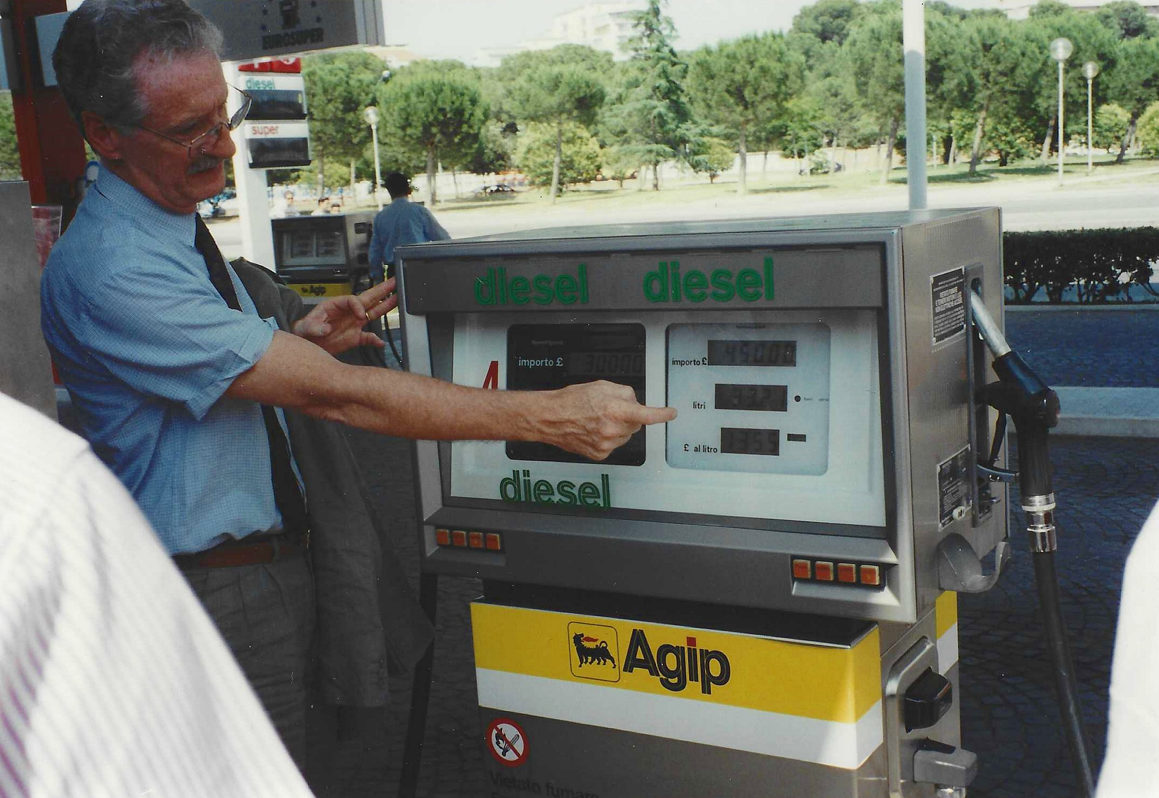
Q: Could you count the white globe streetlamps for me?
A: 3